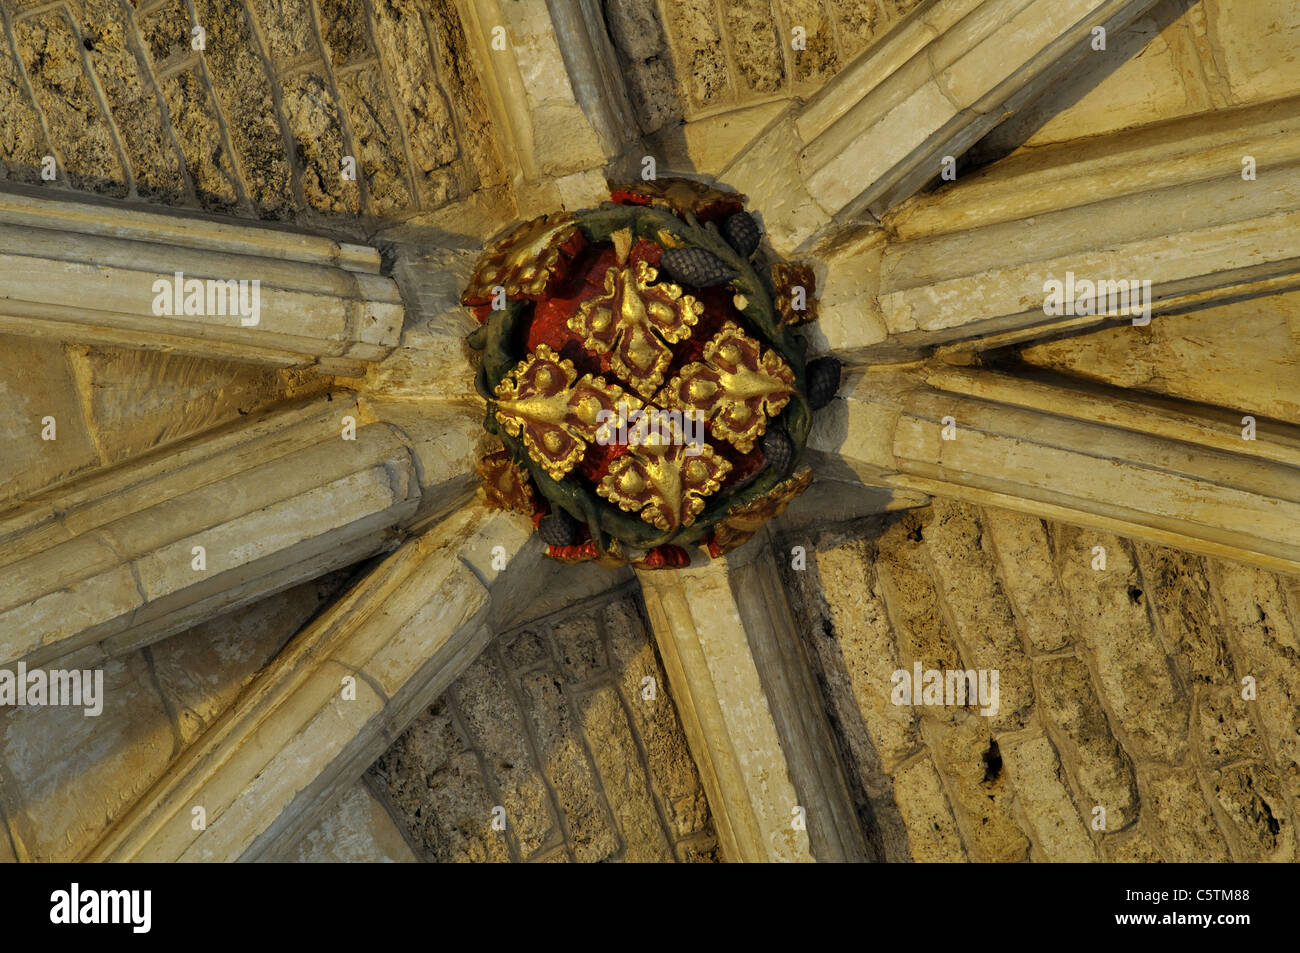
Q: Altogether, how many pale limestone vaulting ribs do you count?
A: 8